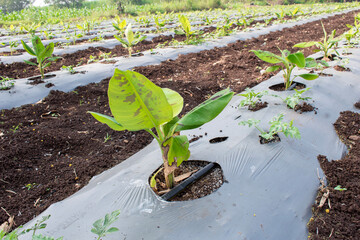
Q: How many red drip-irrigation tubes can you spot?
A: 0